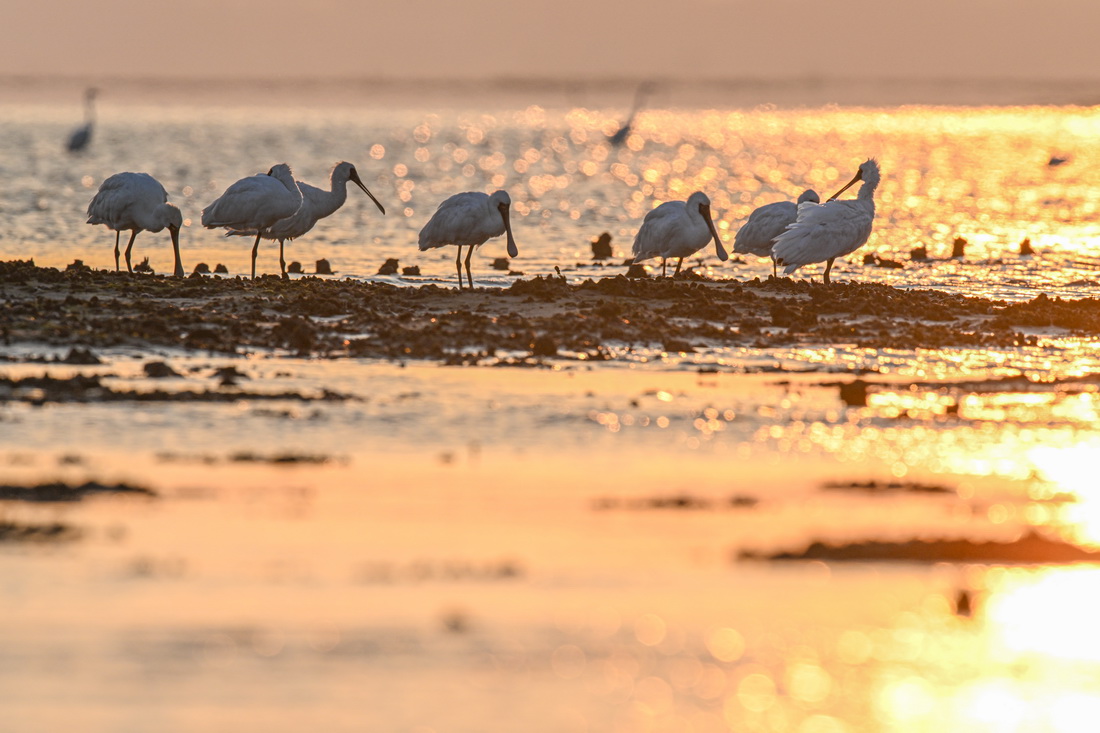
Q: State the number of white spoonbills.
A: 7